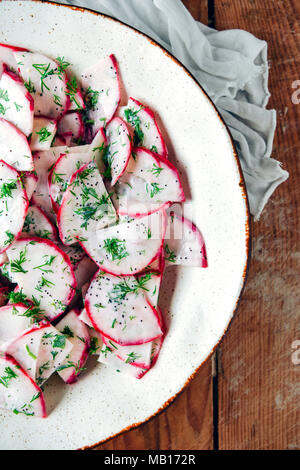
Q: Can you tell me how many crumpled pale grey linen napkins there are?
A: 1